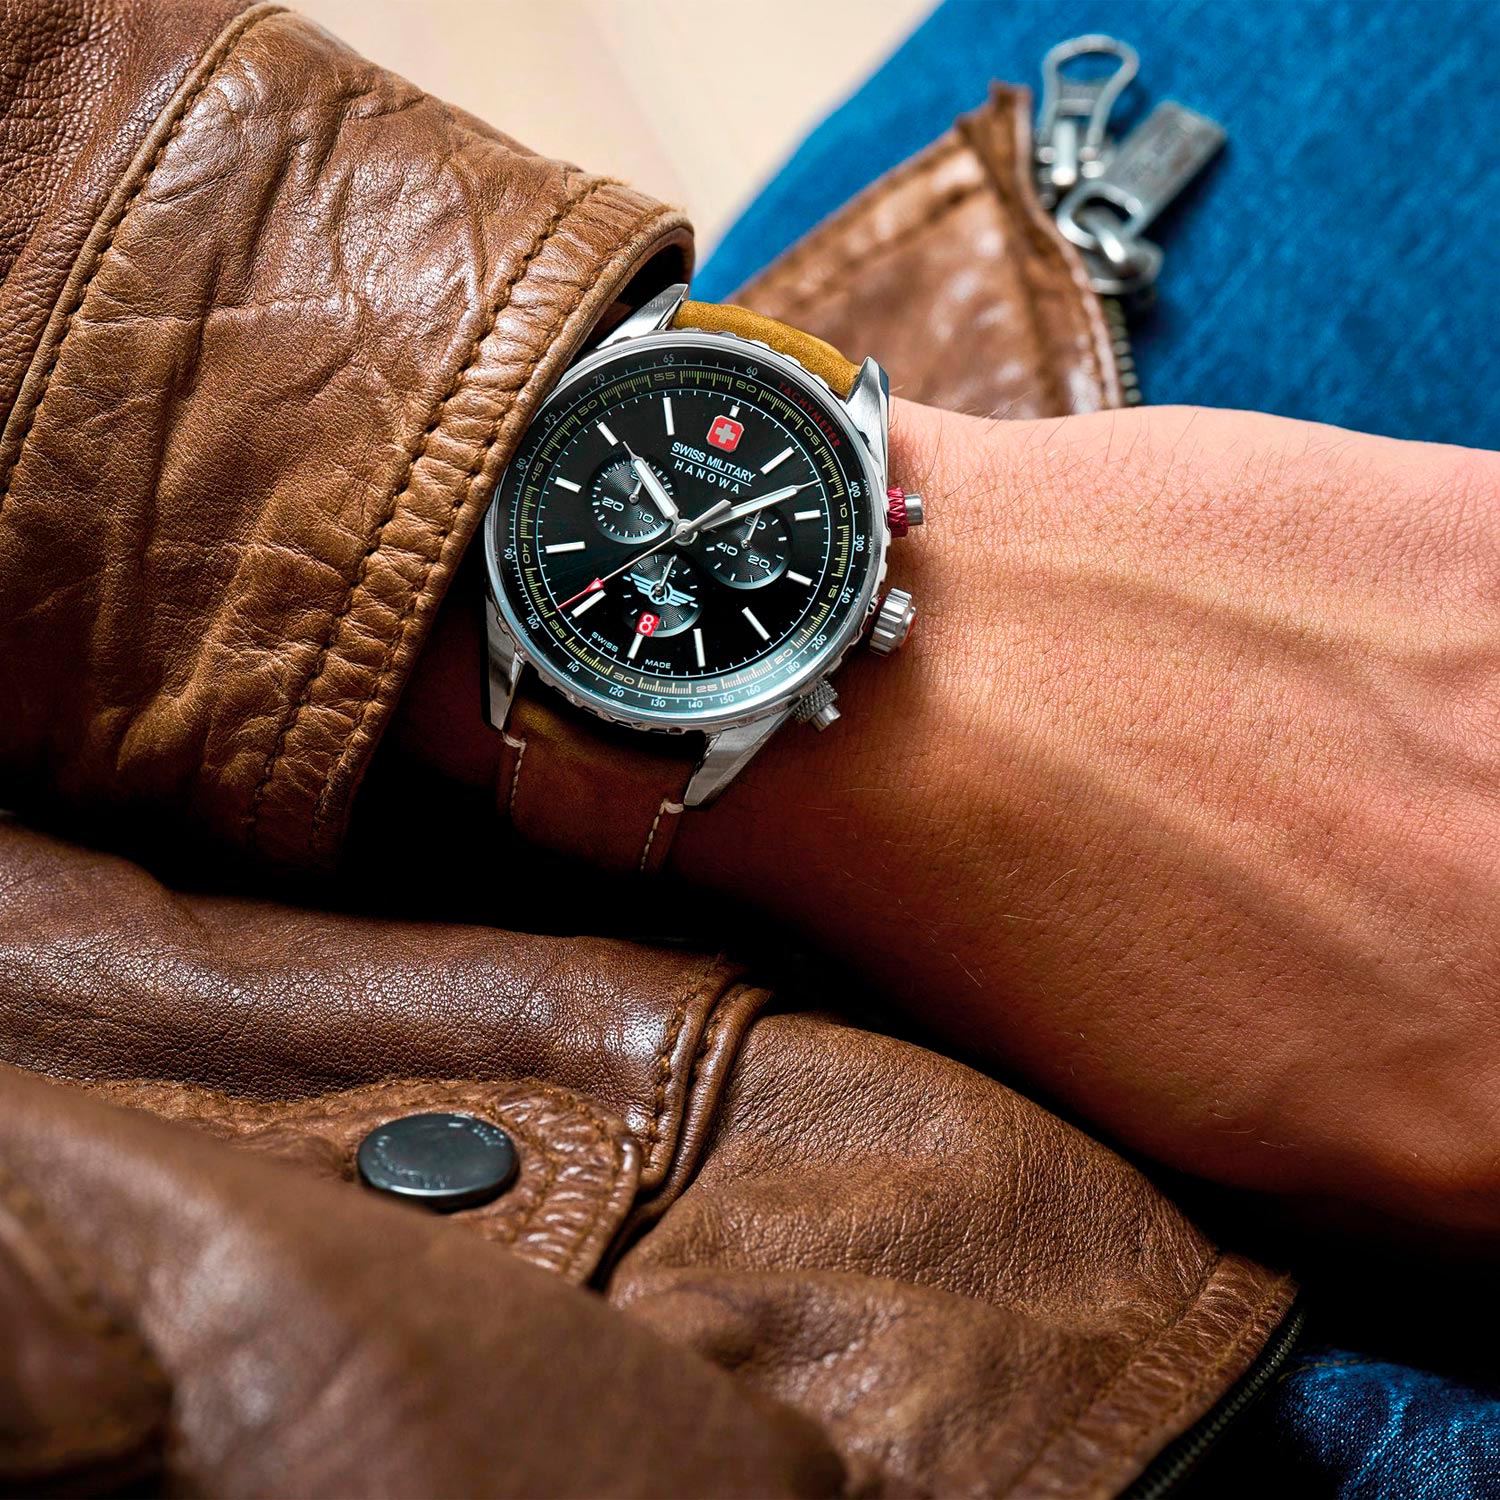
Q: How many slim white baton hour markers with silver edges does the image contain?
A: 12